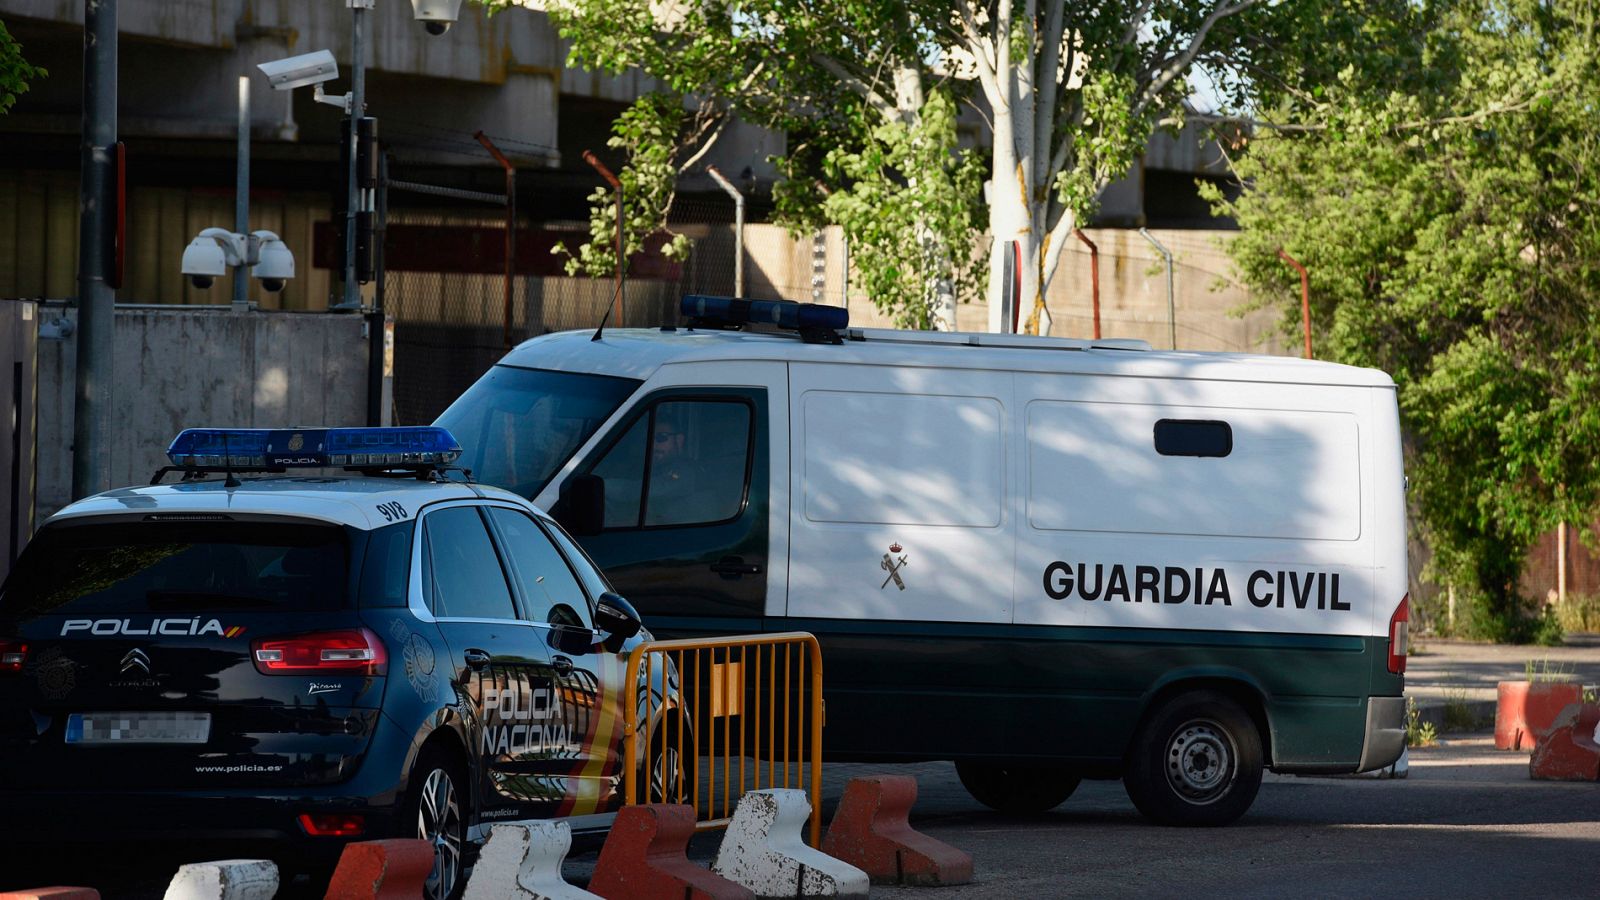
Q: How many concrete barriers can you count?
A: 9